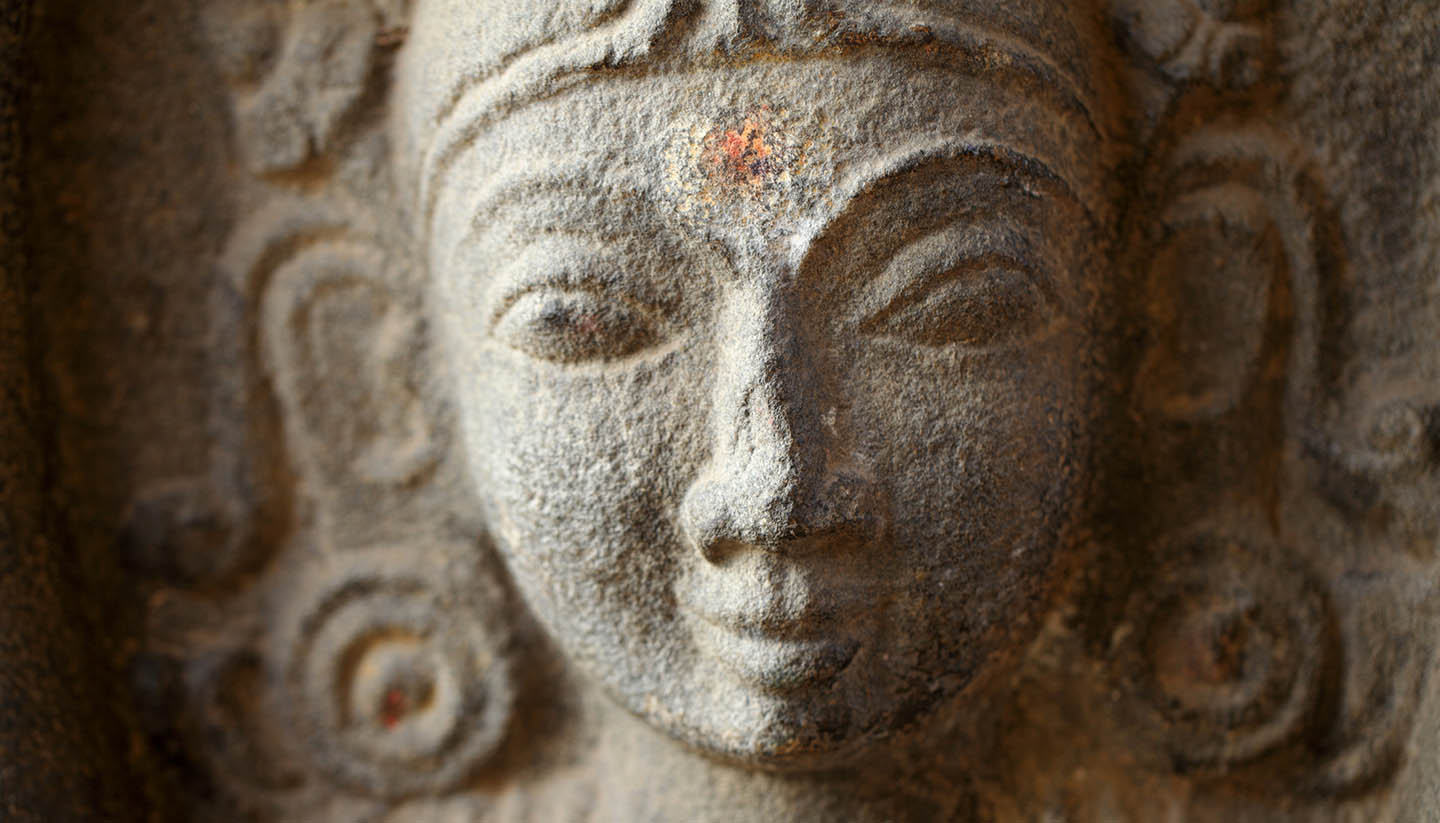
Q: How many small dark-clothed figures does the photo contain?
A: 0